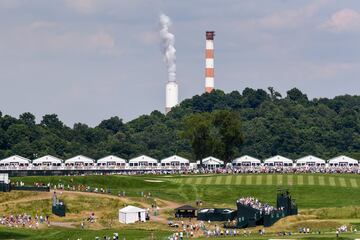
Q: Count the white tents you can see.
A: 12